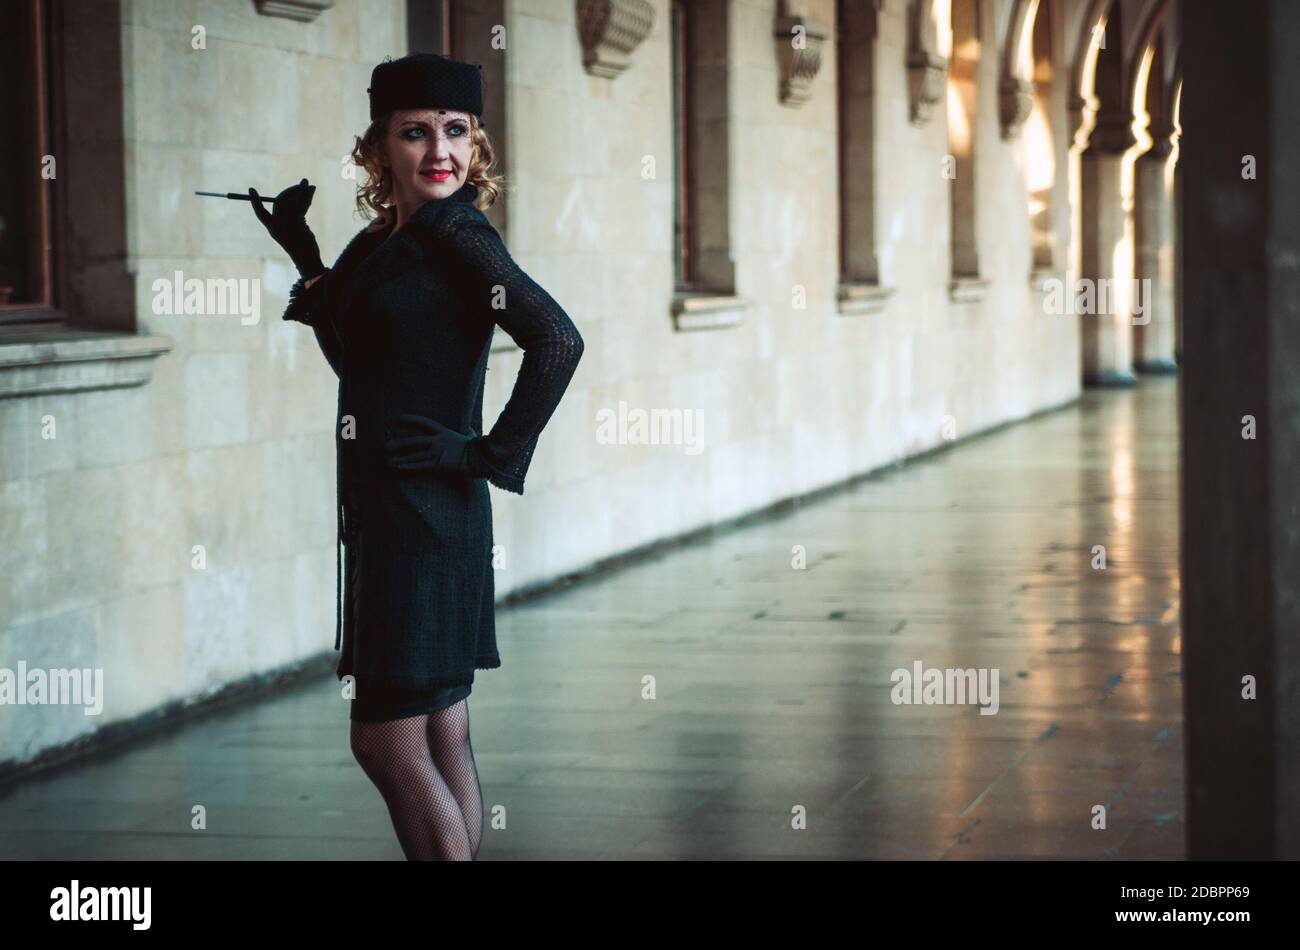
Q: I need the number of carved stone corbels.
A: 5